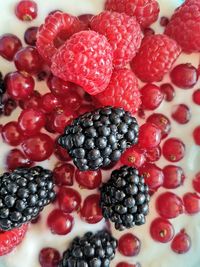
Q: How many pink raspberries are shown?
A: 8